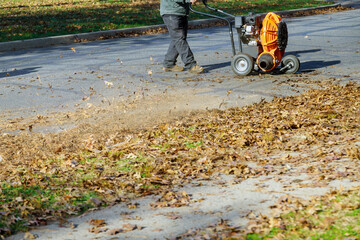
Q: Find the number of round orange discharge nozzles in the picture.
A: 1